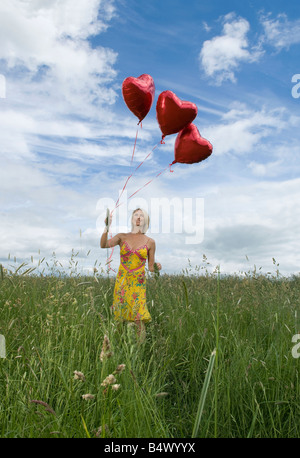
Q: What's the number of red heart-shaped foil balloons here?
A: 3